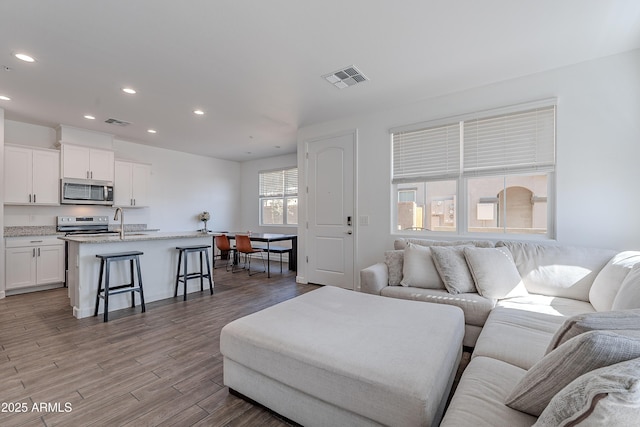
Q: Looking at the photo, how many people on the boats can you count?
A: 0